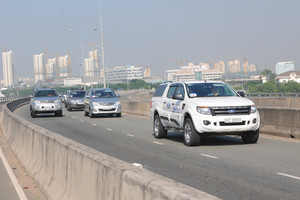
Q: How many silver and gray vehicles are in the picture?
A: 3